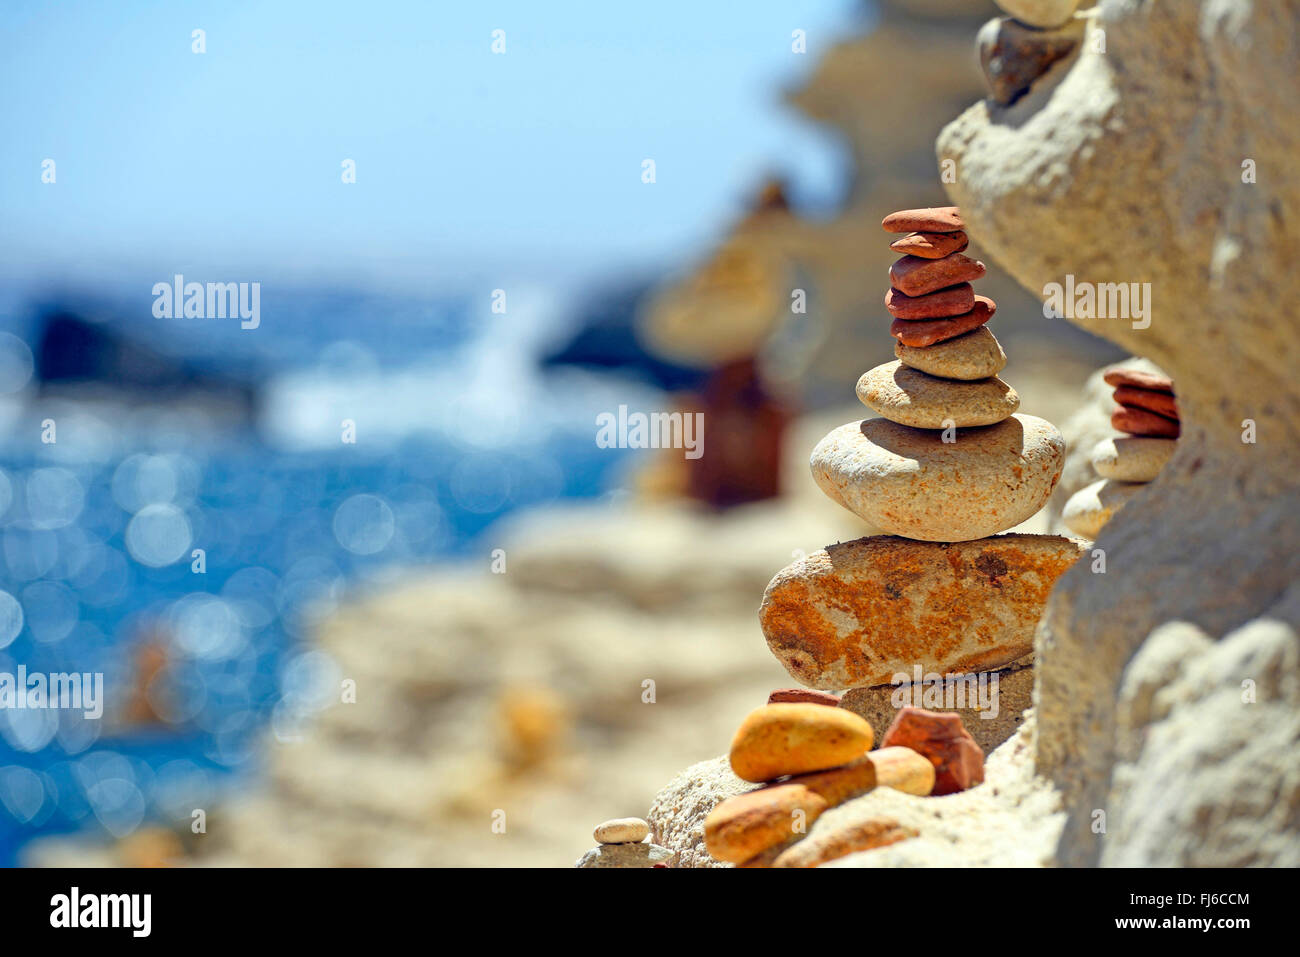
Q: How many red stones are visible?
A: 10